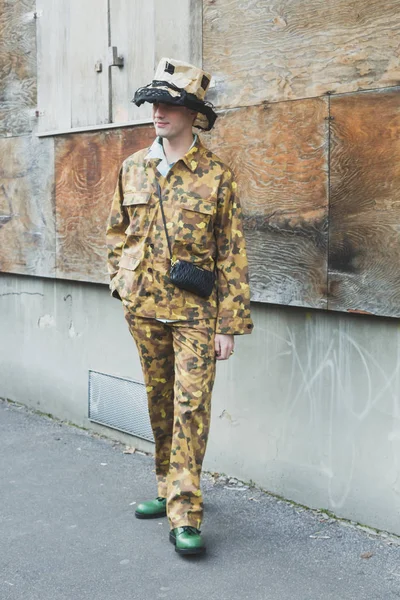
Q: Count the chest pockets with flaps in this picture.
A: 2